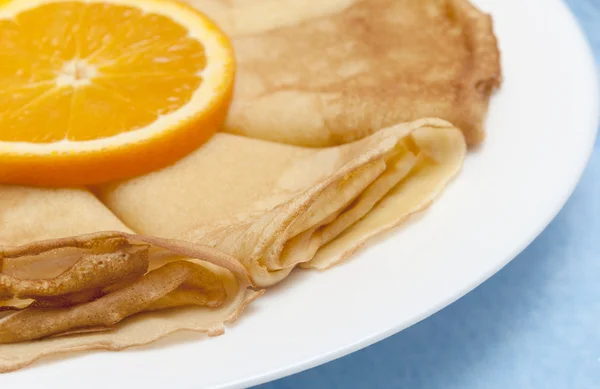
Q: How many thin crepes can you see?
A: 3